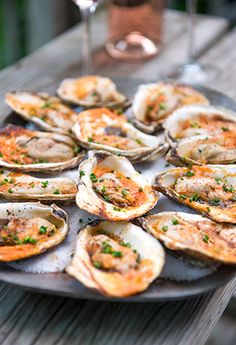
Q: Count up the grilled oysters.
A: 13